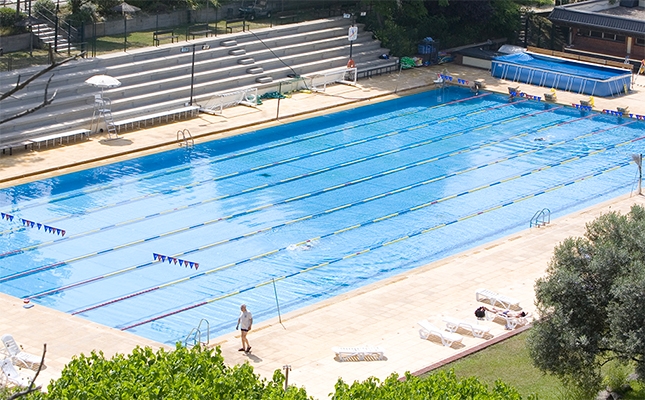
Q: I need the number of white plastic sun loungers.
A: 7